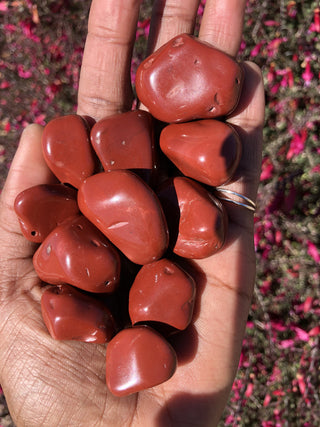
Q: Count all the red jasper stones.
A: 11